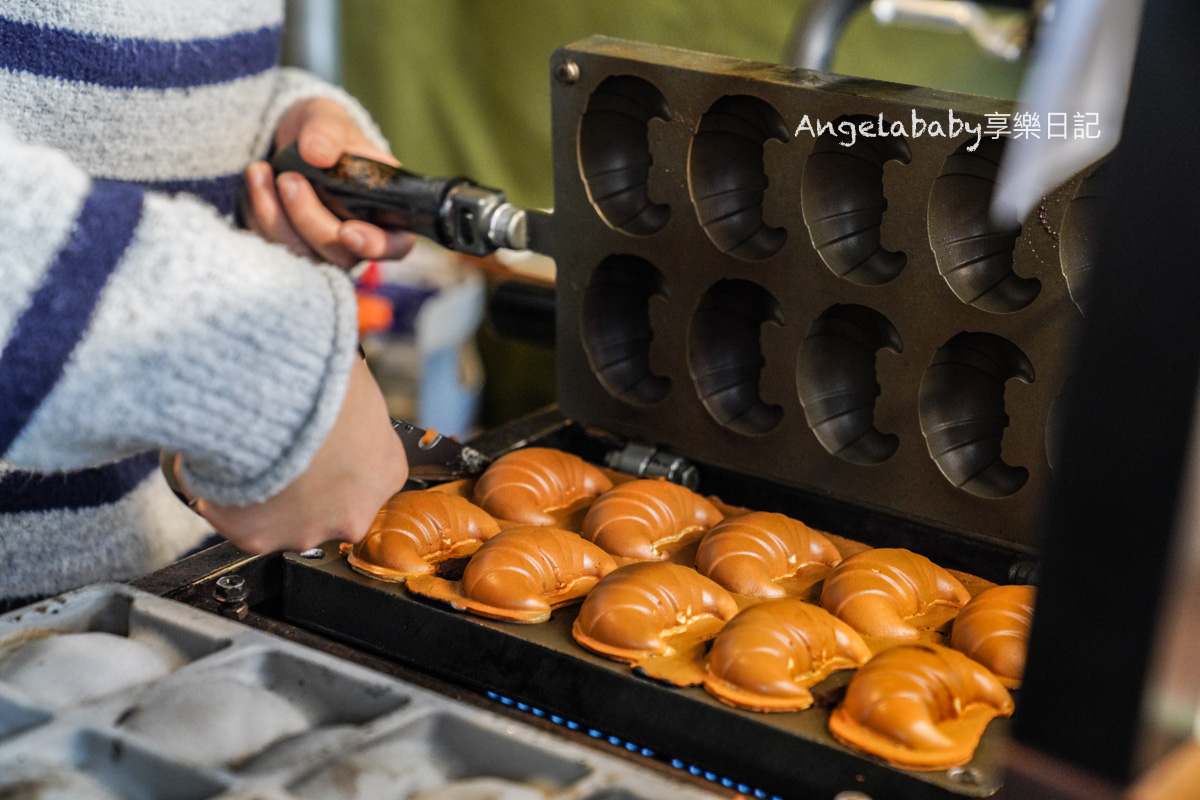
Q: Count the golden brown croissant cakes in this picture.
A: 10